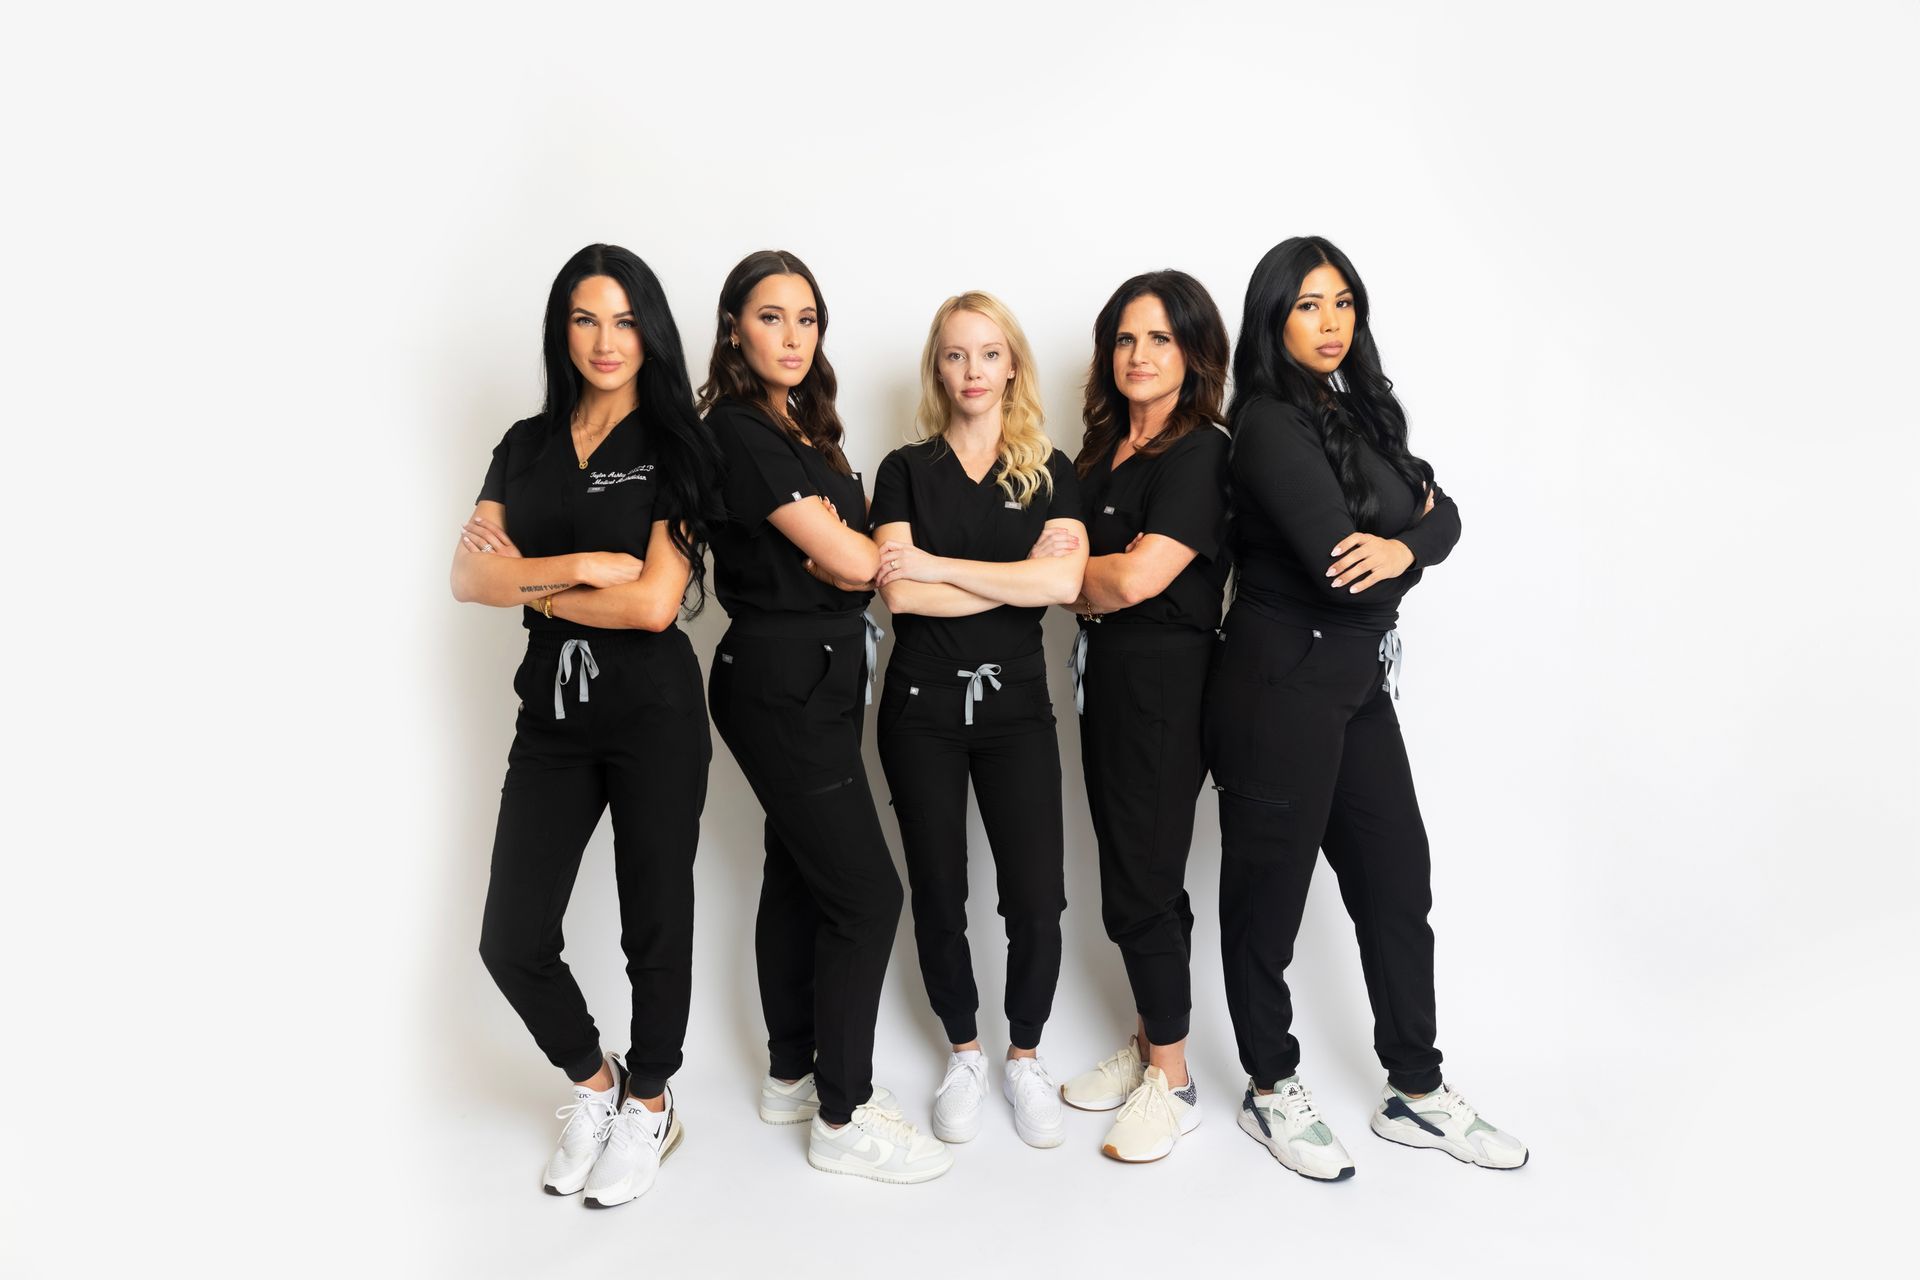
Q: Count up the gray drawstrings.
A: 5